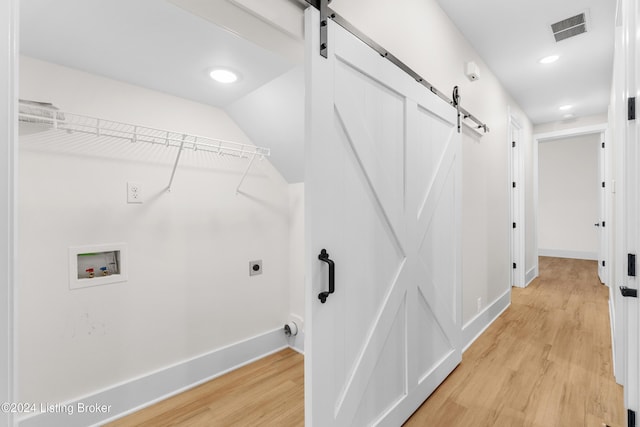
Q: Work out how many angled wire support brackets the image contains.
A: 2